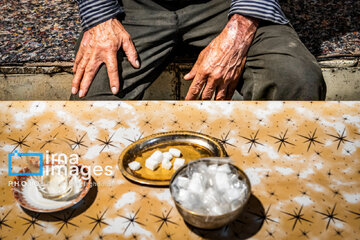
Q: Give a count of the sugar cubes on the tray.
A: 7